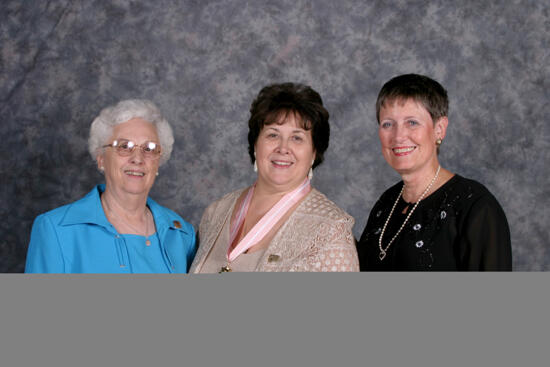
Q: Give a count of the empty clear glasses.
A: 0